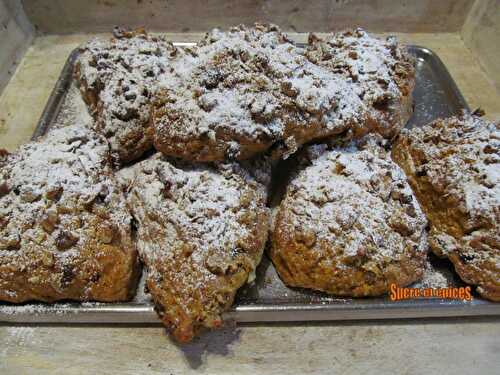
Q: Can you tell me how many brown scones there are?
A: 7